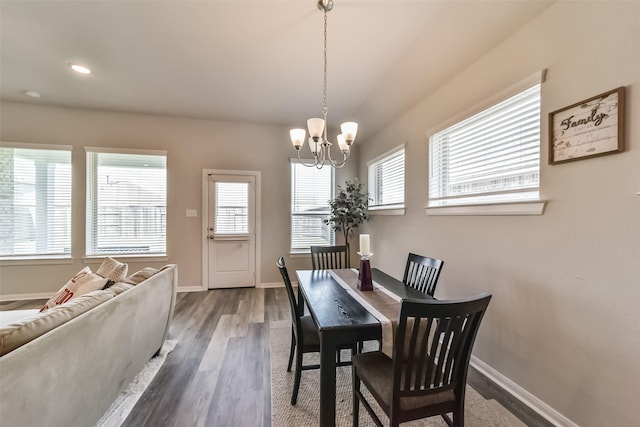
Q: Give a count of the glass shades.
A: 5